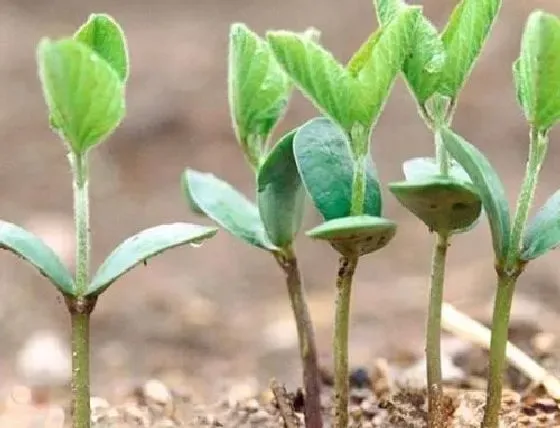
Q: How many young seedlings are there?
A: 5